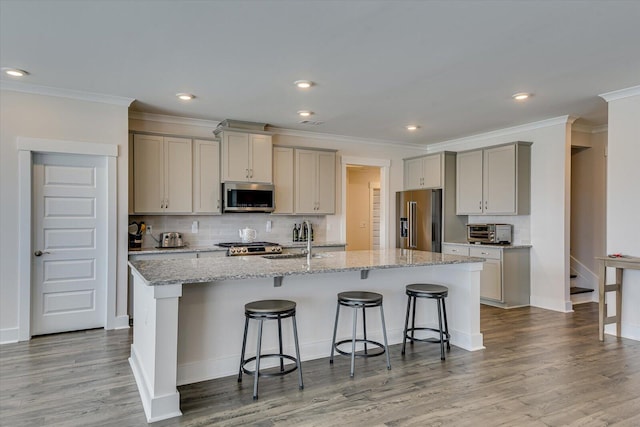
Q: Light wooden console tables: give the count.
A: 1